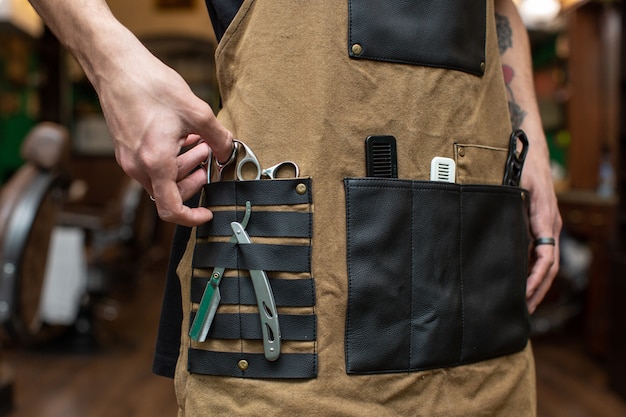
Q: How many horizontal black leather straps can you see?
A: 6